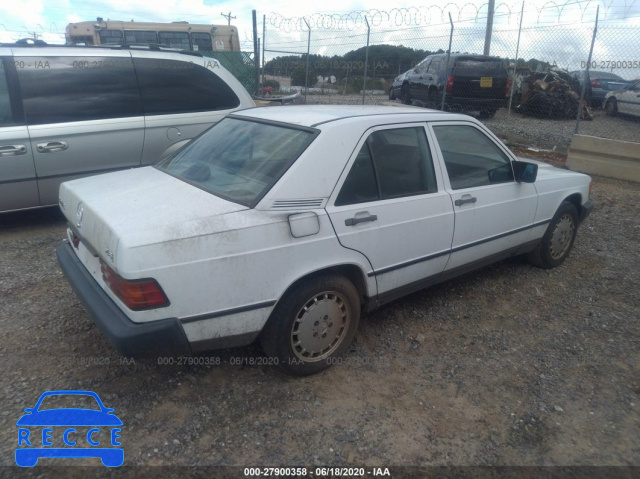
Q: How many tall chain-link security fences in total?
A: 1